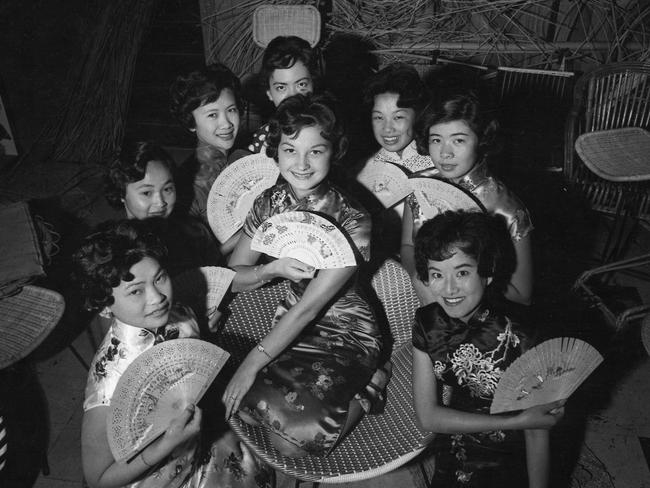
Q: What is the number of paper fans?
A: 7